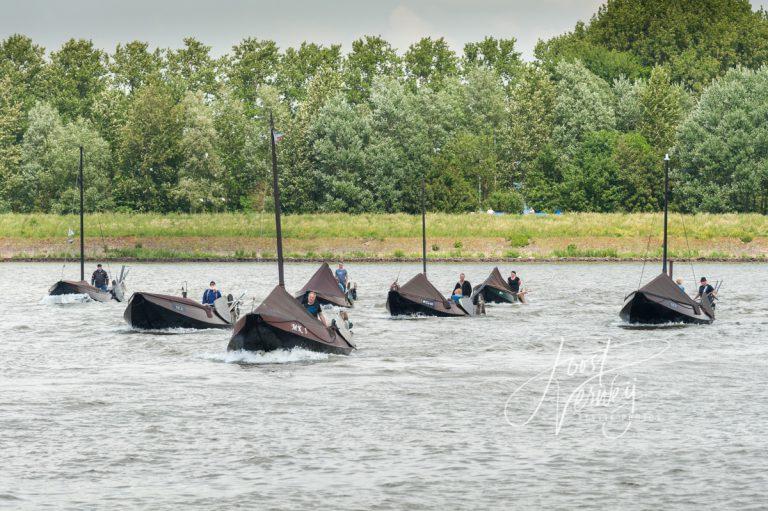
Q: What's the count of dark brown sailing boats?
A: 7